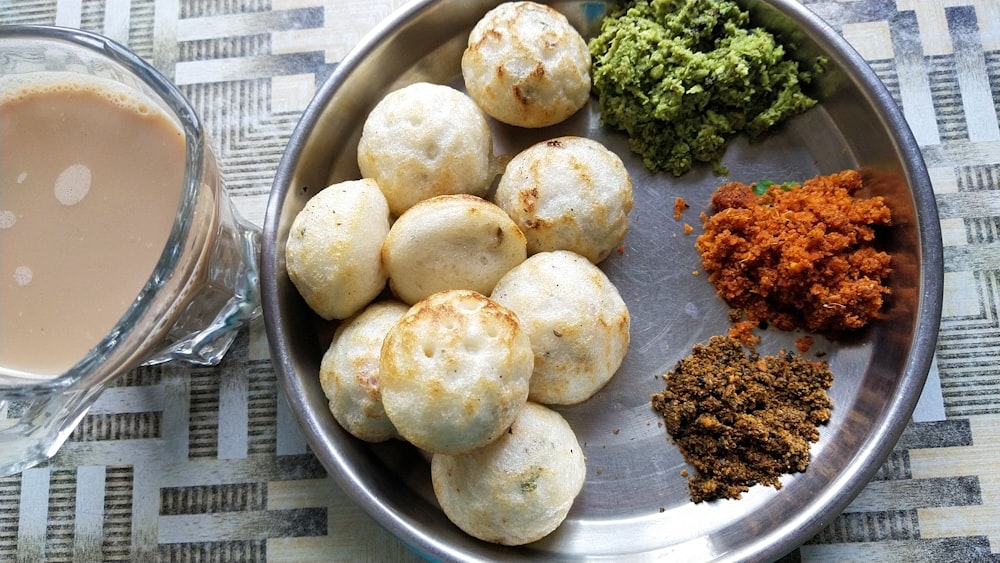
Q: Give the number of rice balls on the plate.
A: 9